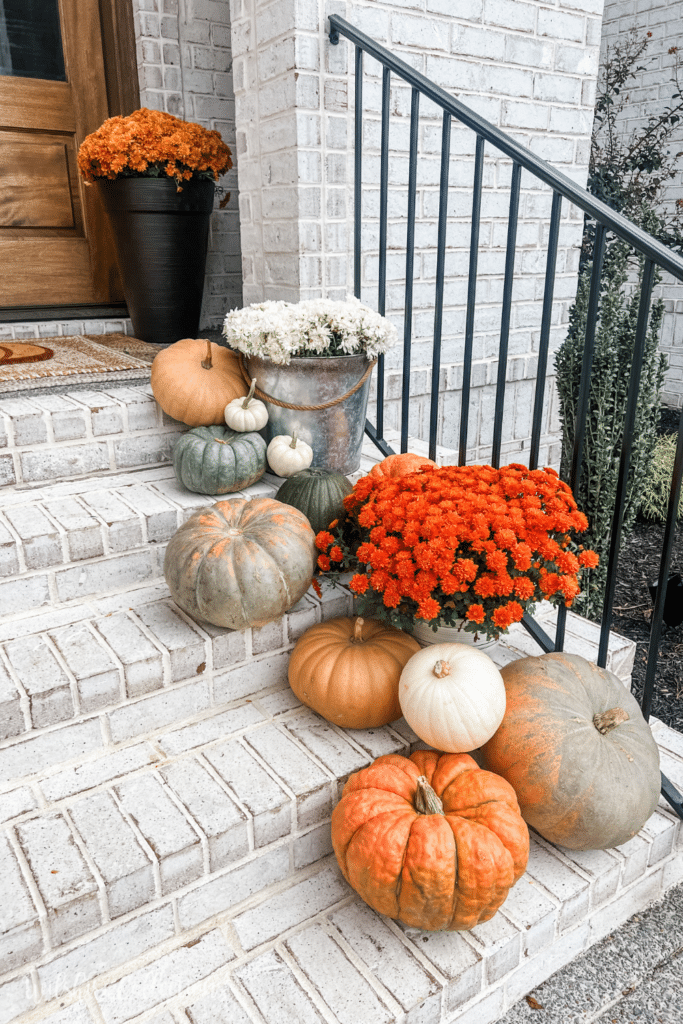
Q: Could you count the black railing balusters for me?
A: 10